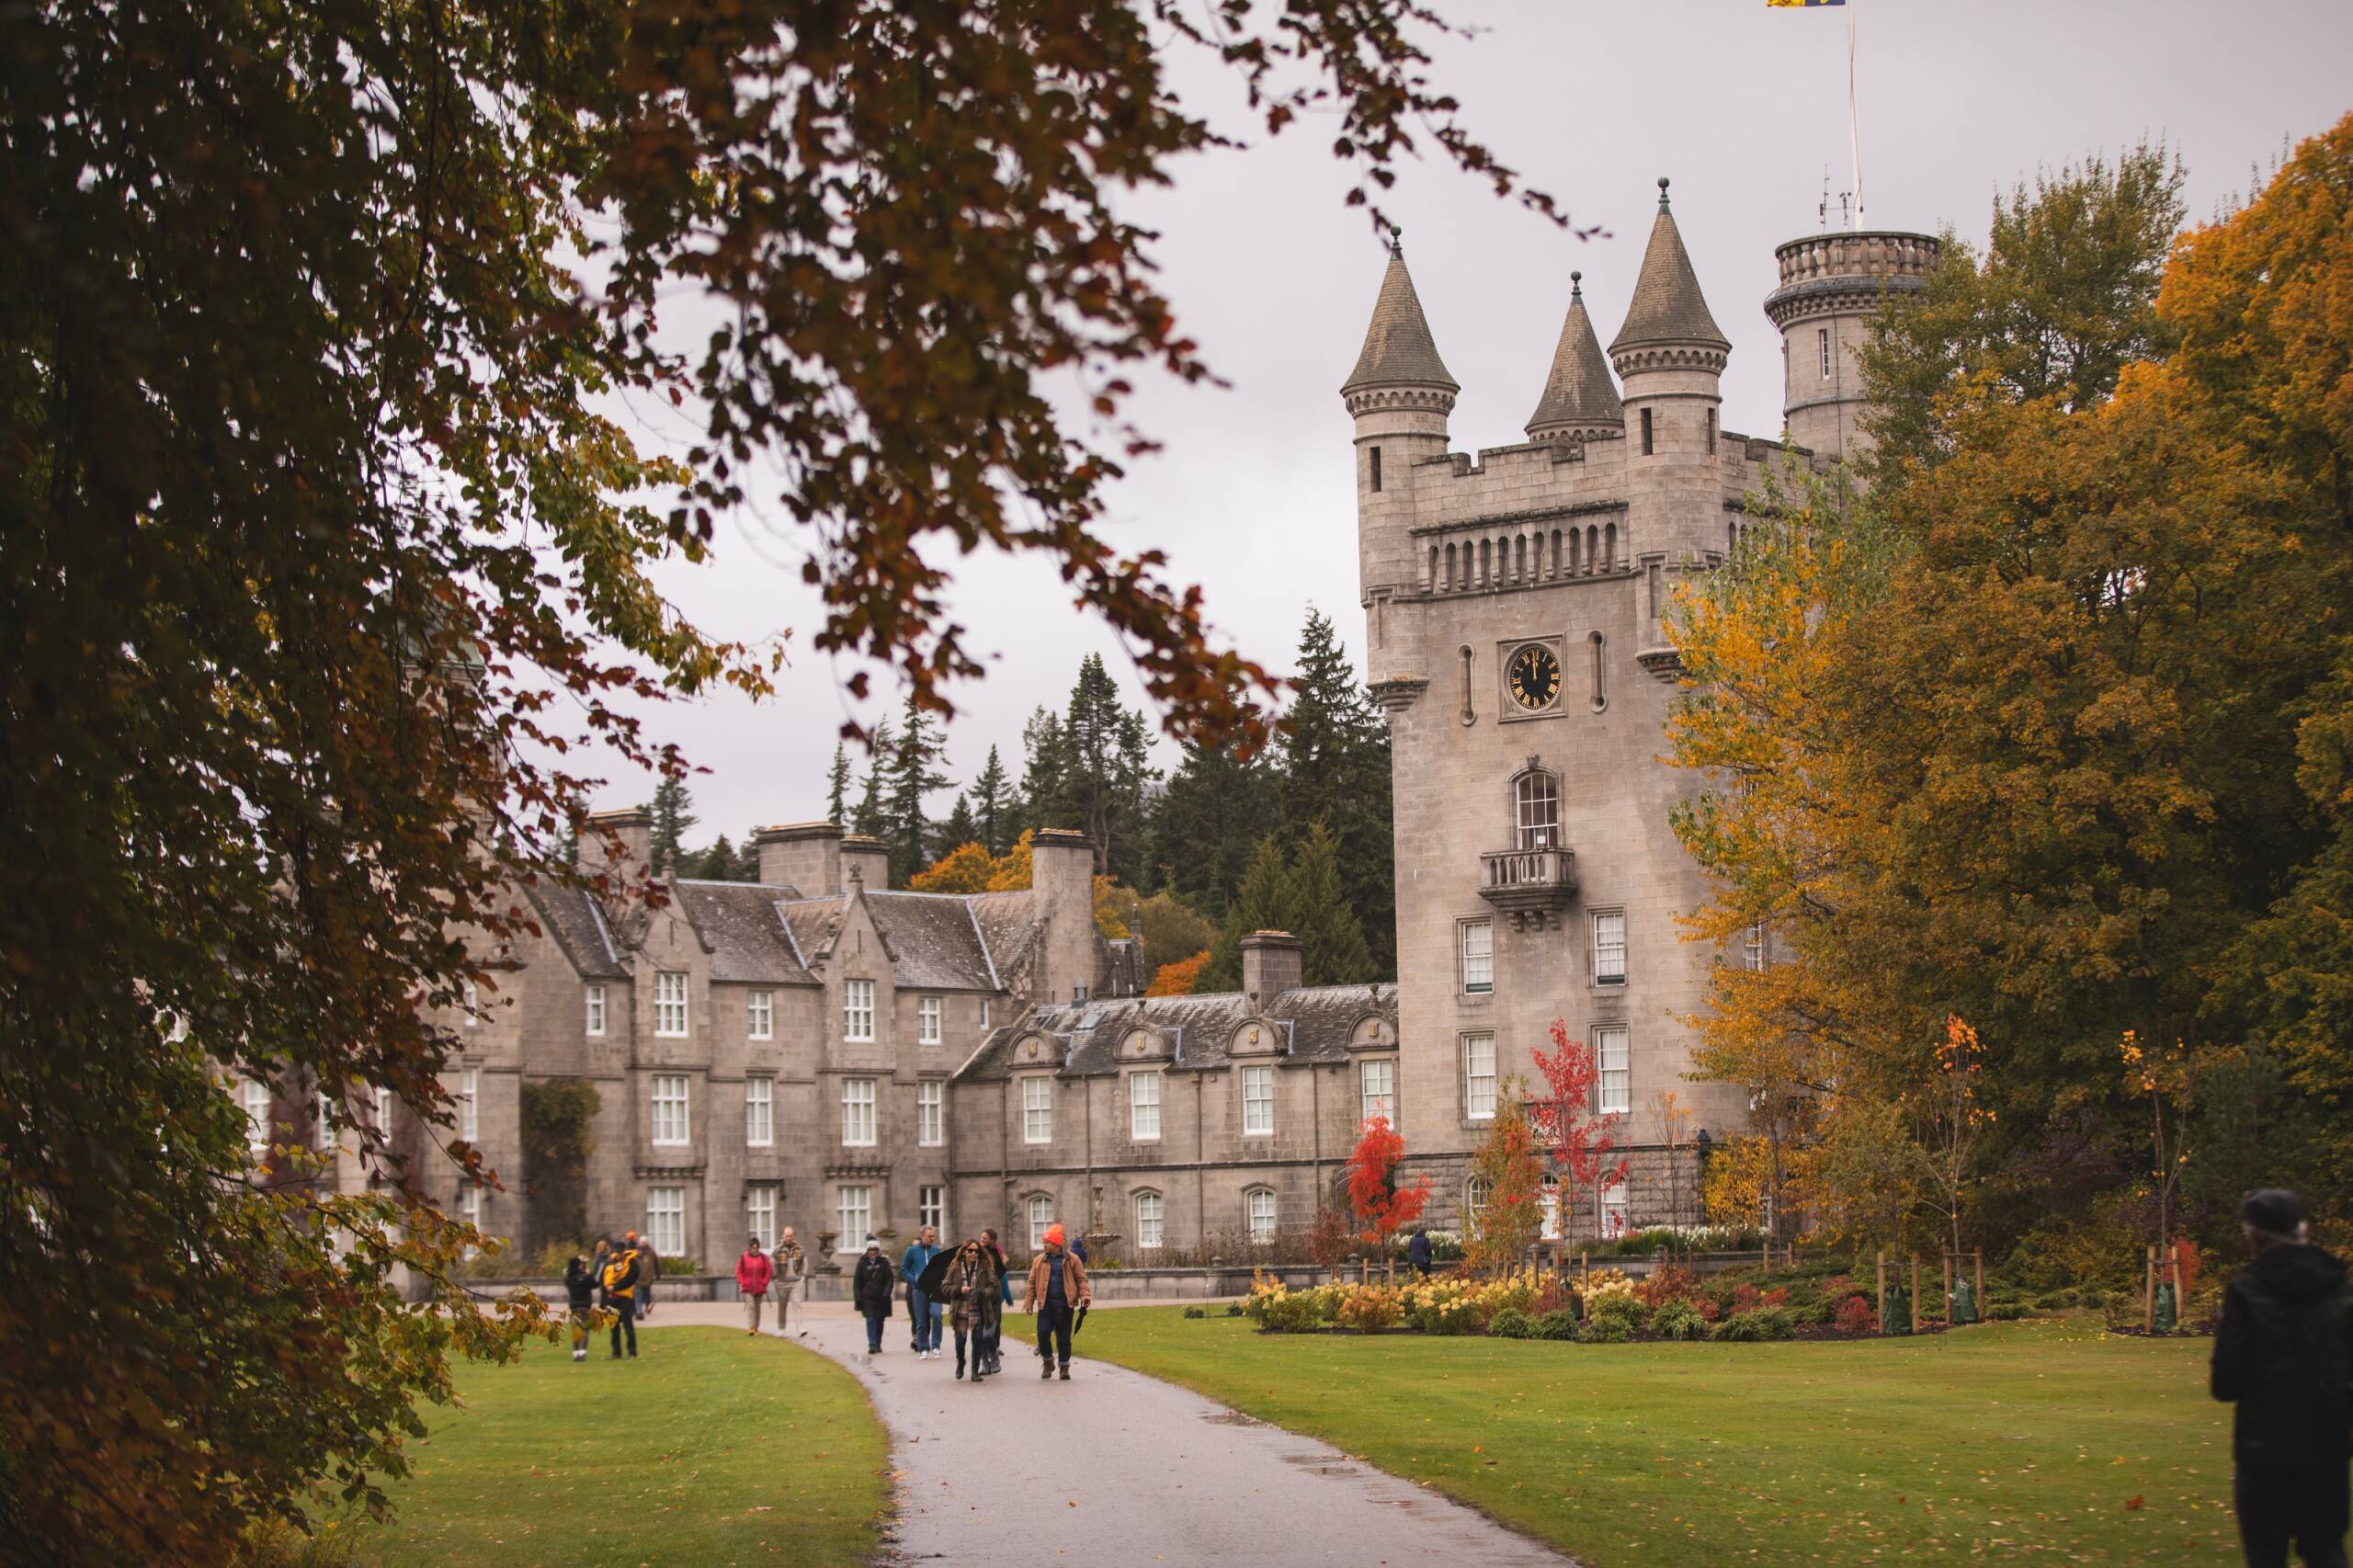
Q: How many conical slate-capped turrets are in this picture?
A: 3